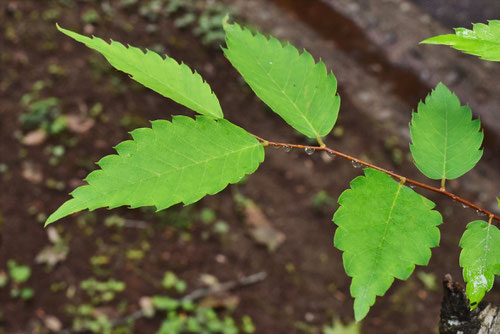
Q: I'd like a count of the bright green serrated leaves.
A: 7